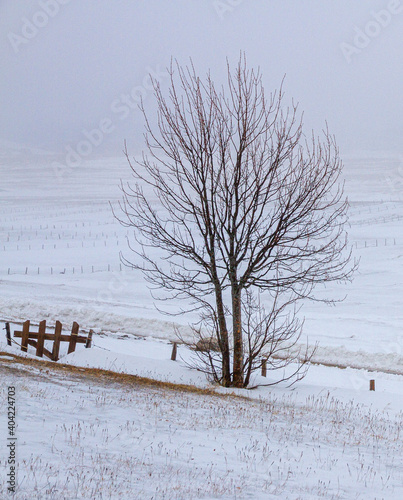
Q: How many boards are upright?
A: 4